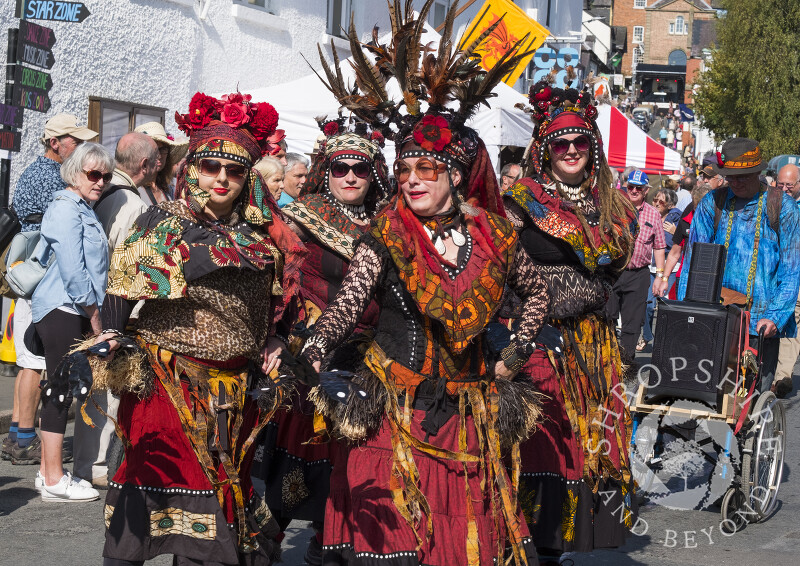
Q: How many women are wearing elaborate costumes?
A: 4